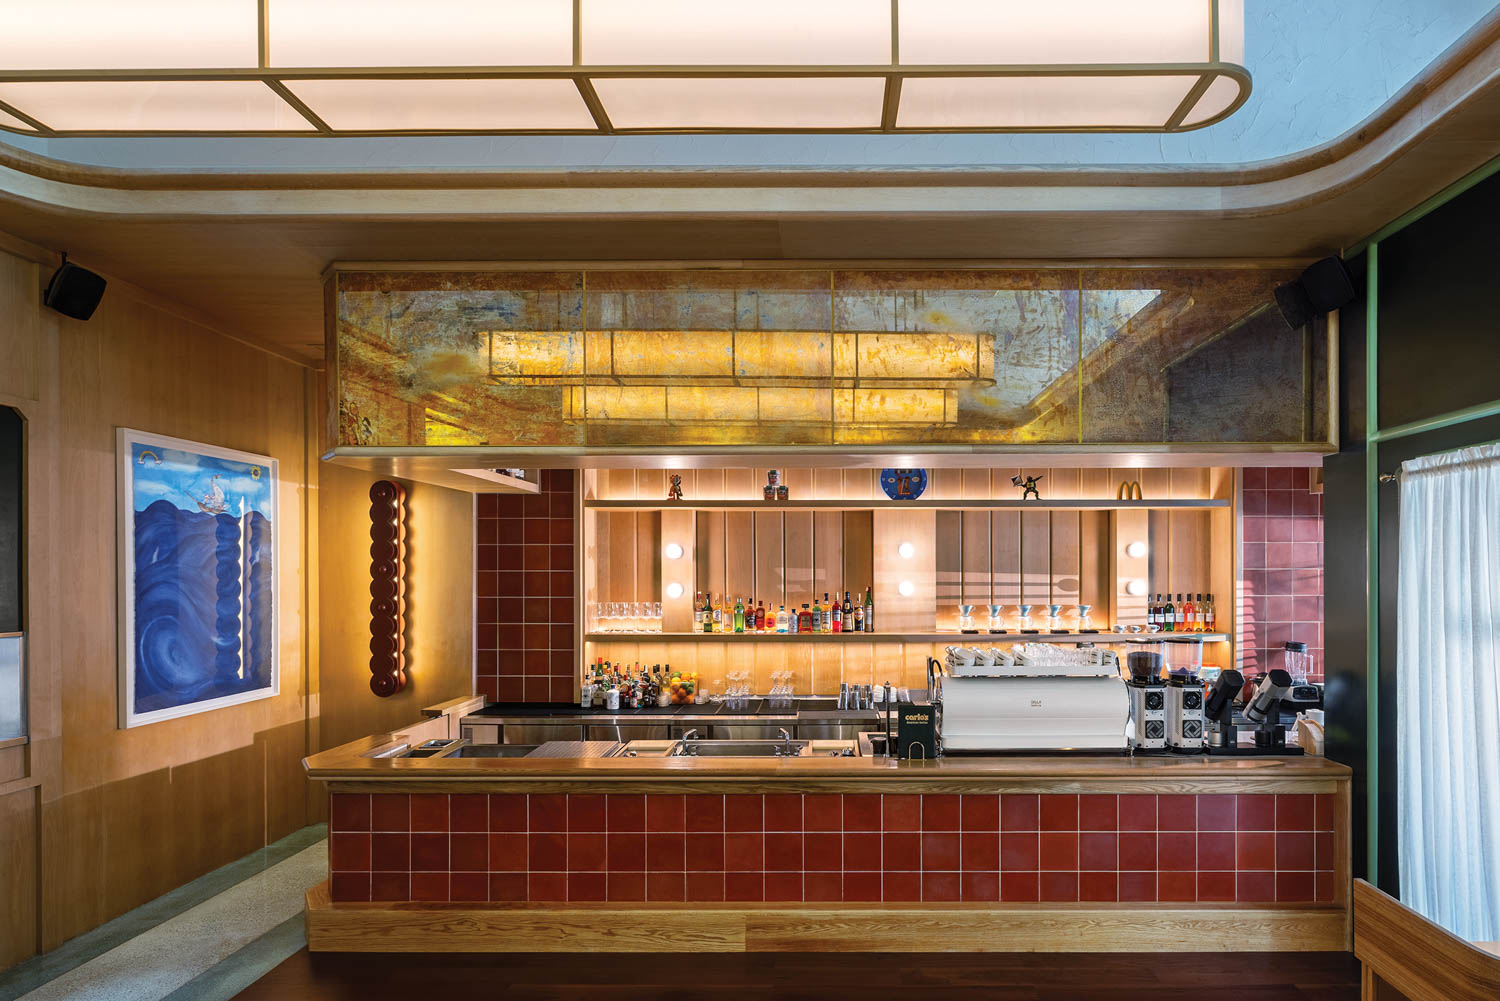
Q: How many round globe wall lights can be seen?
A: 6